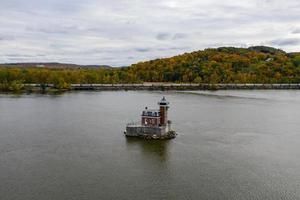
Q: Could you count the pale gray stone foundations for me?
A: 1